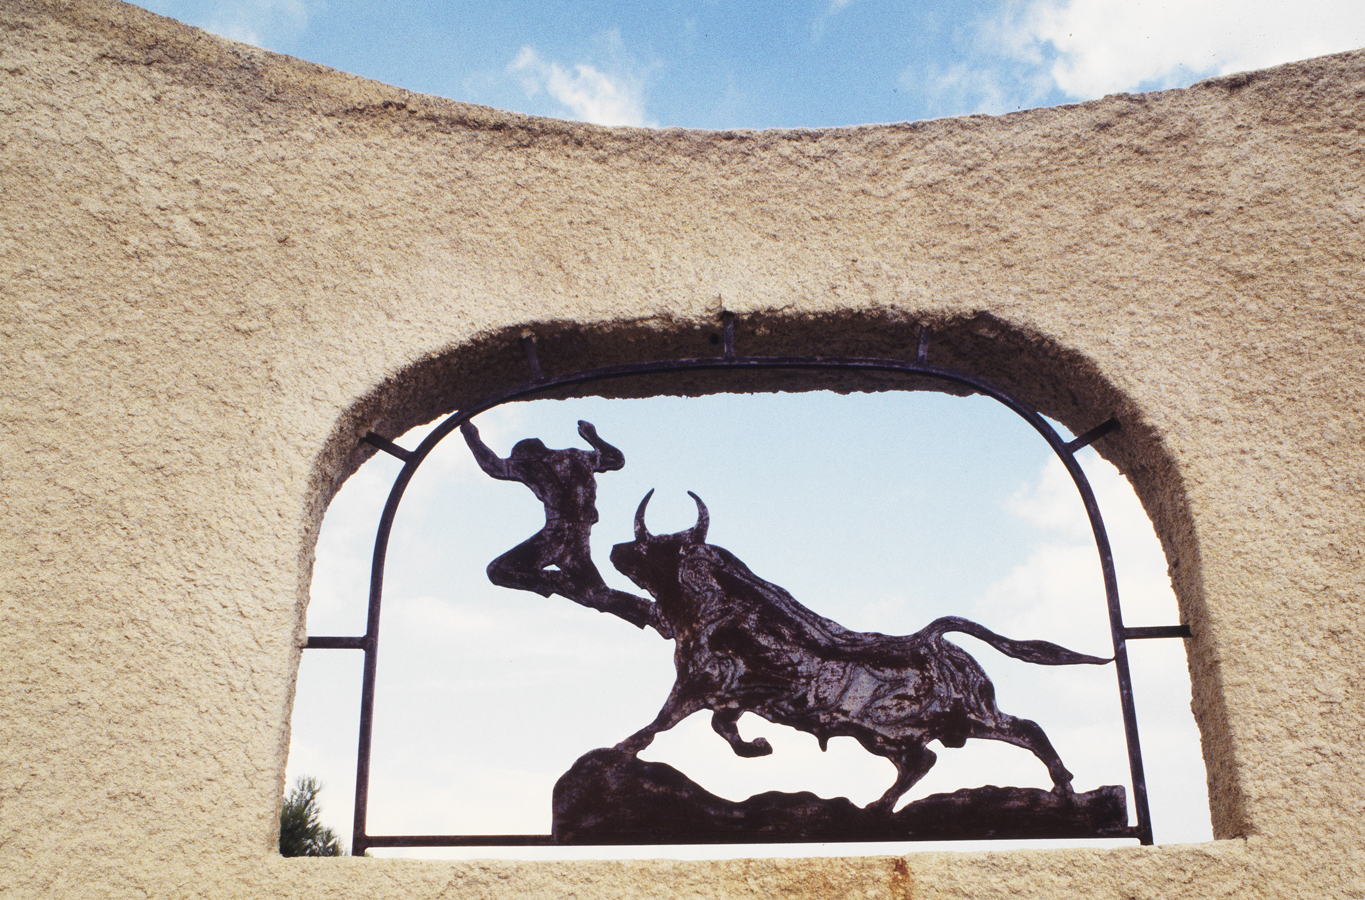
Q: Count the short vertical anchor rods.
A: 3